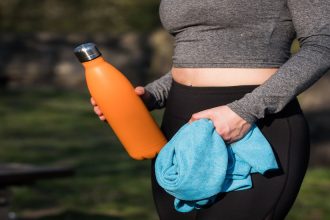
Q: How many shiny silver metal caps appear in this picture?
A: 1